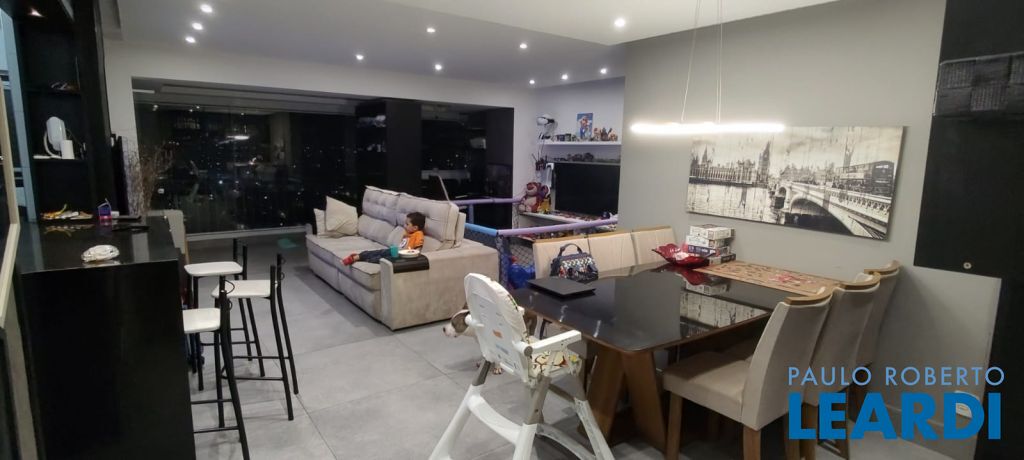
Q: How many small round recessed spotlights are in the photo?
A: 11